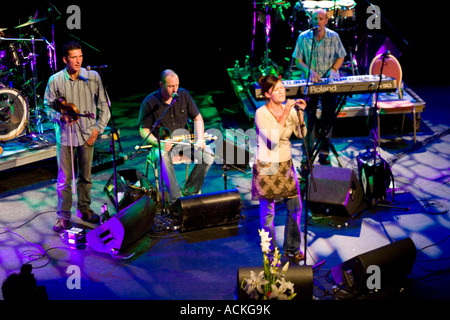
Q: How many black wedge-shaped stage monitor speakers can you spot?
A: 5